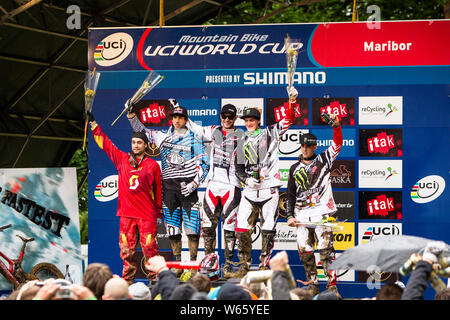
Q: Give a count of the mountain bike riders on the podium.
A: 5